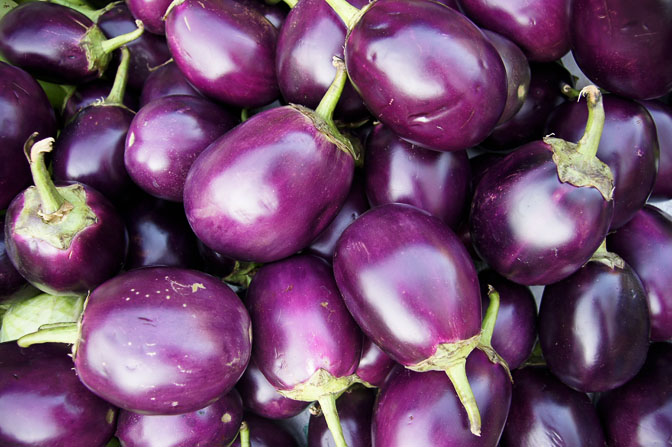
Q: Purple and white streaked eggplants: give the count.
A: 0